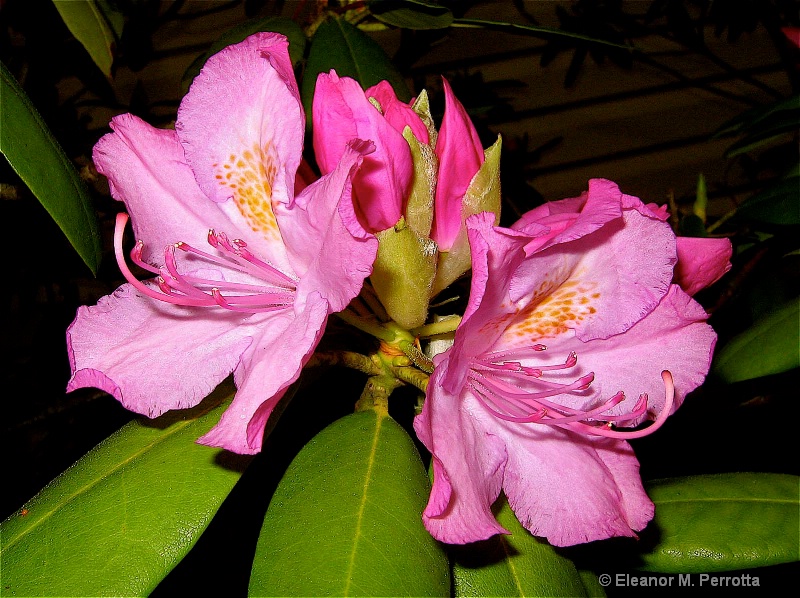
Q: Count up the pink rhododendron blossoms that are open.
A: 2